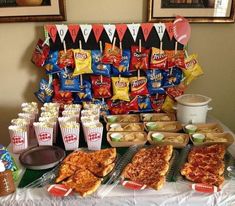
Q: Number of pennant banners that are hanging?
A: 11